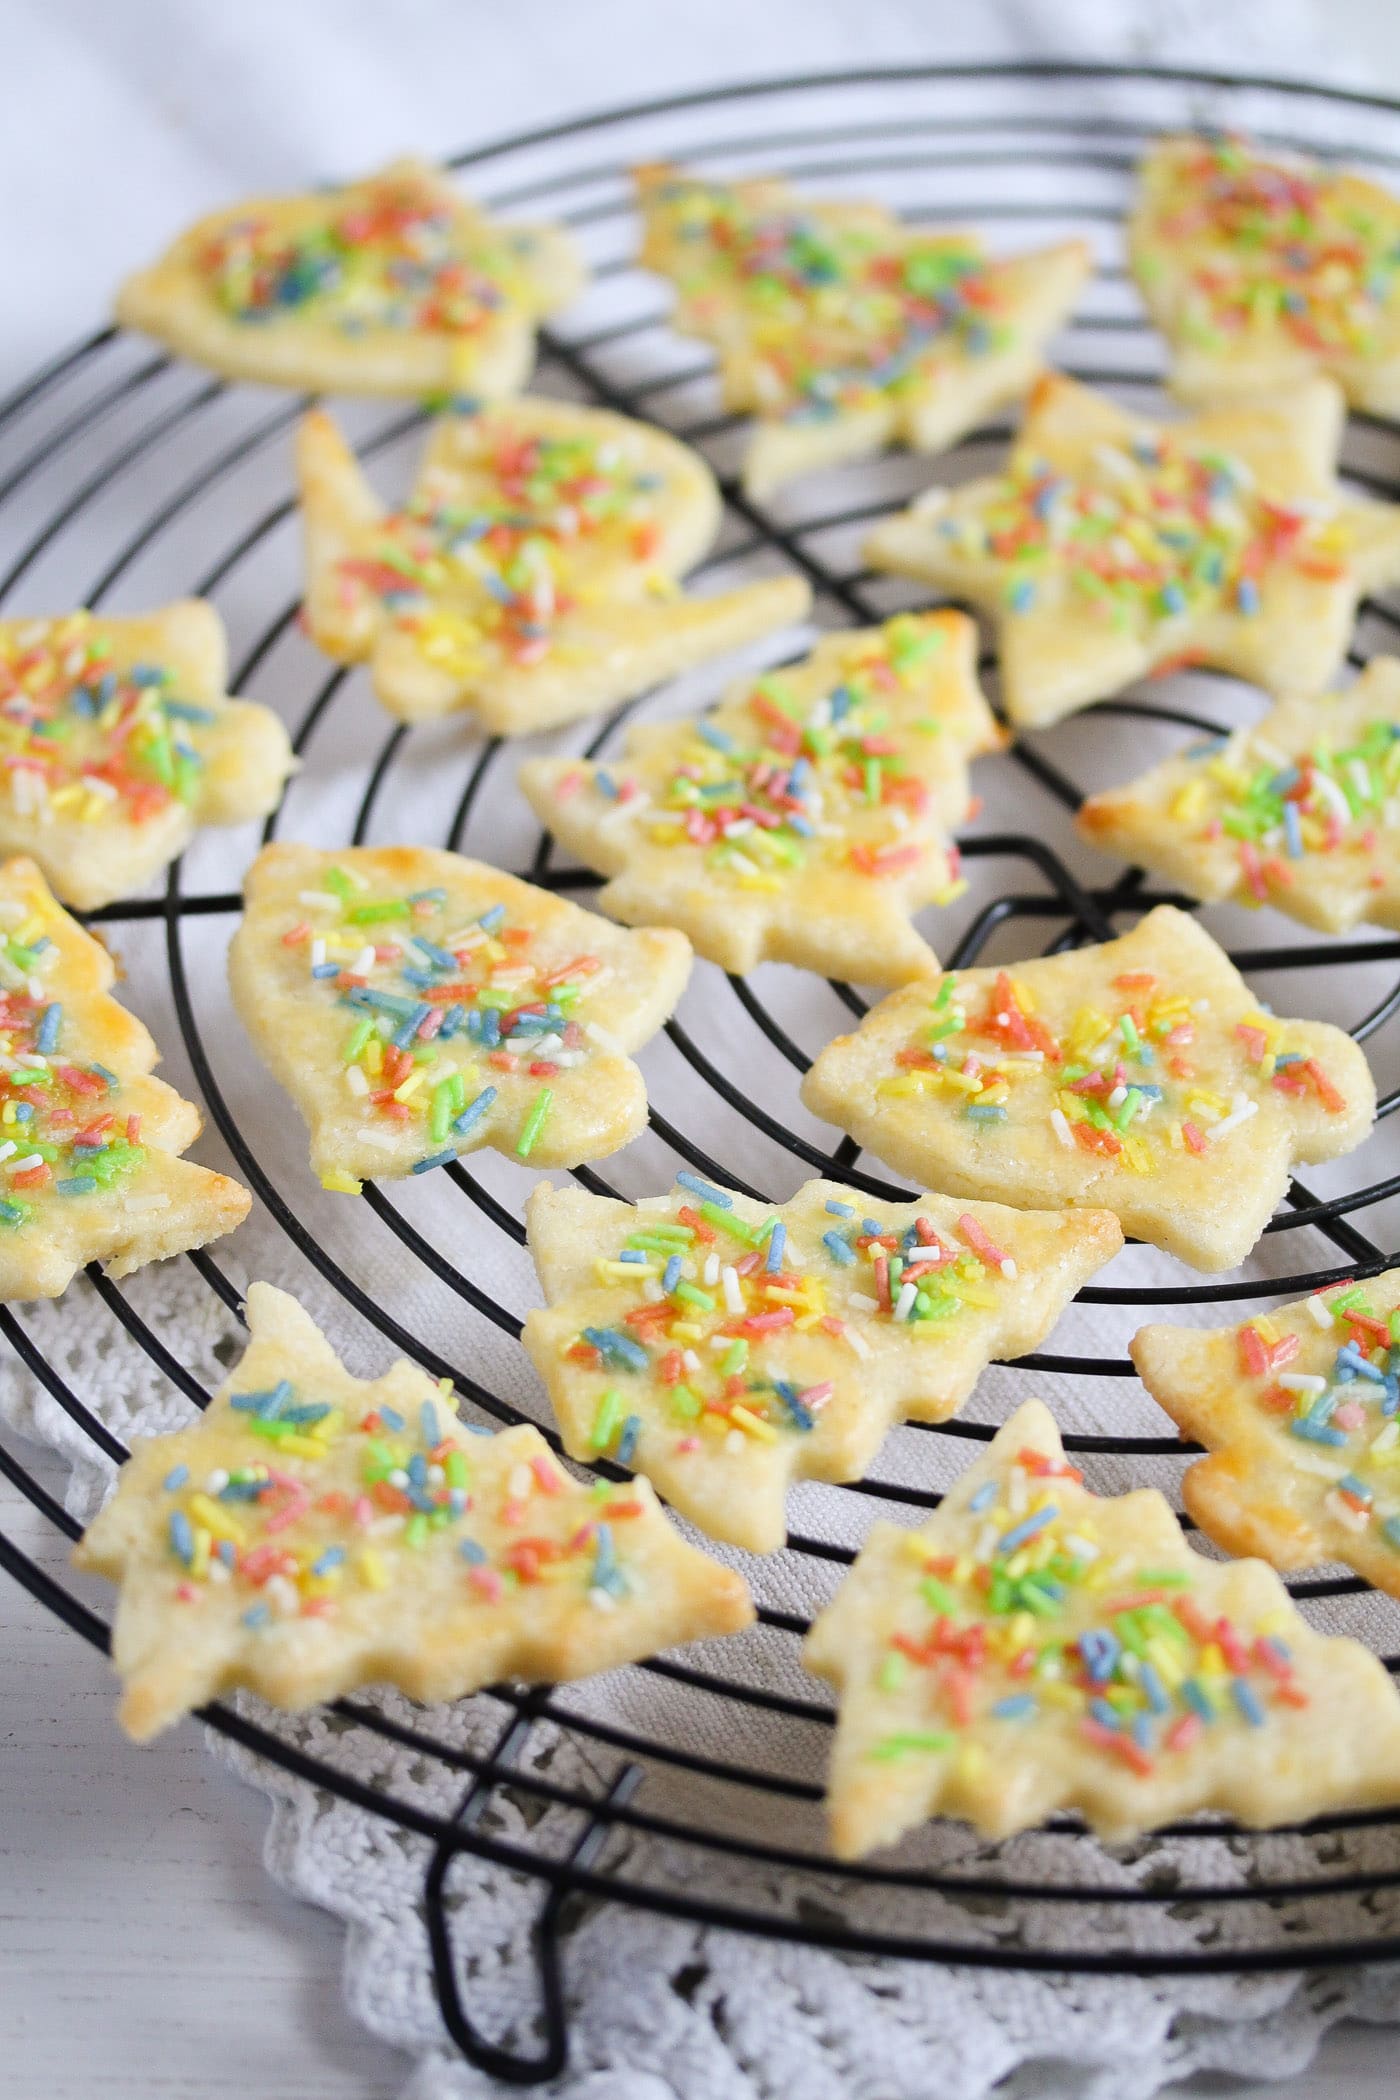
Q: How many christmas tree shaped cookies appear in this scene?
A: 7